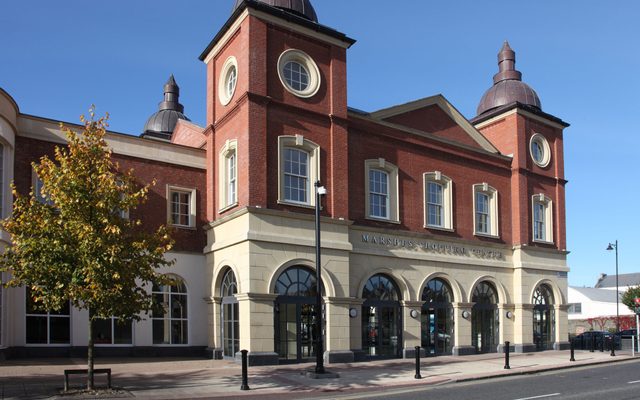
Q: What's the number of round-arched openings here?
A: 7